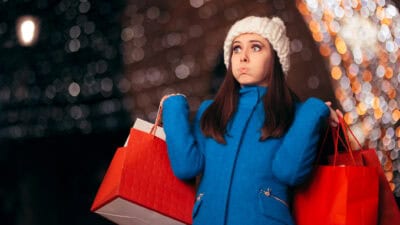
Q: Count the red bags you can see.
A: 3